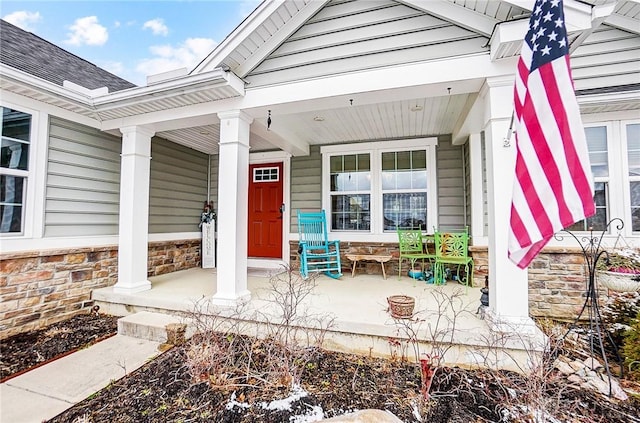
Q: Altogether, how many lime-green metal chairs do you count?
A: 2